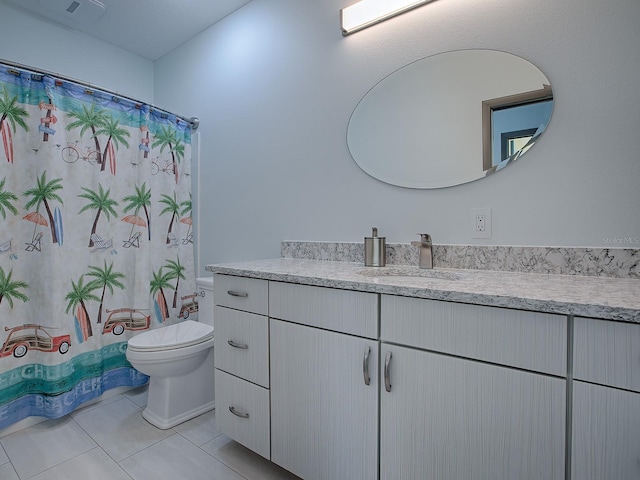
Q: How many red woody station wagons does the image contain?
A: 3